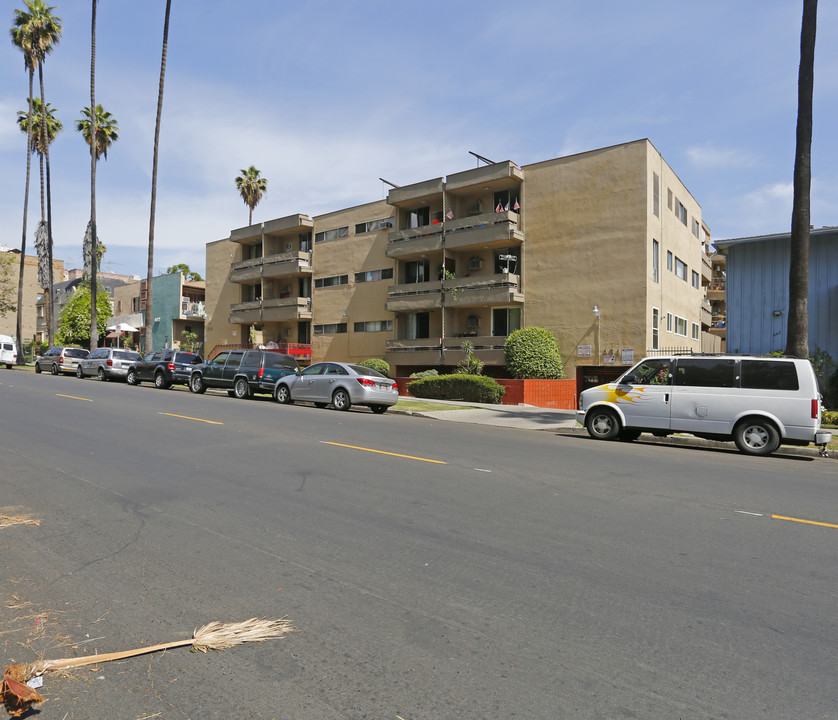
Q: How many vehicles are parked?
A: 7